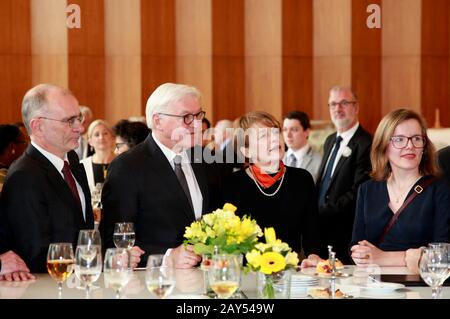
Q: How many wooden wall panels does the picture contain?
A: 13